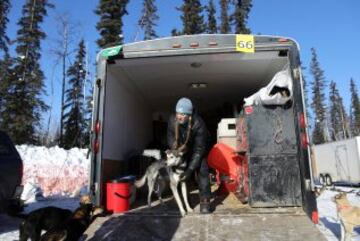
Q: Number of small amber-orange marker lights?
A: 4